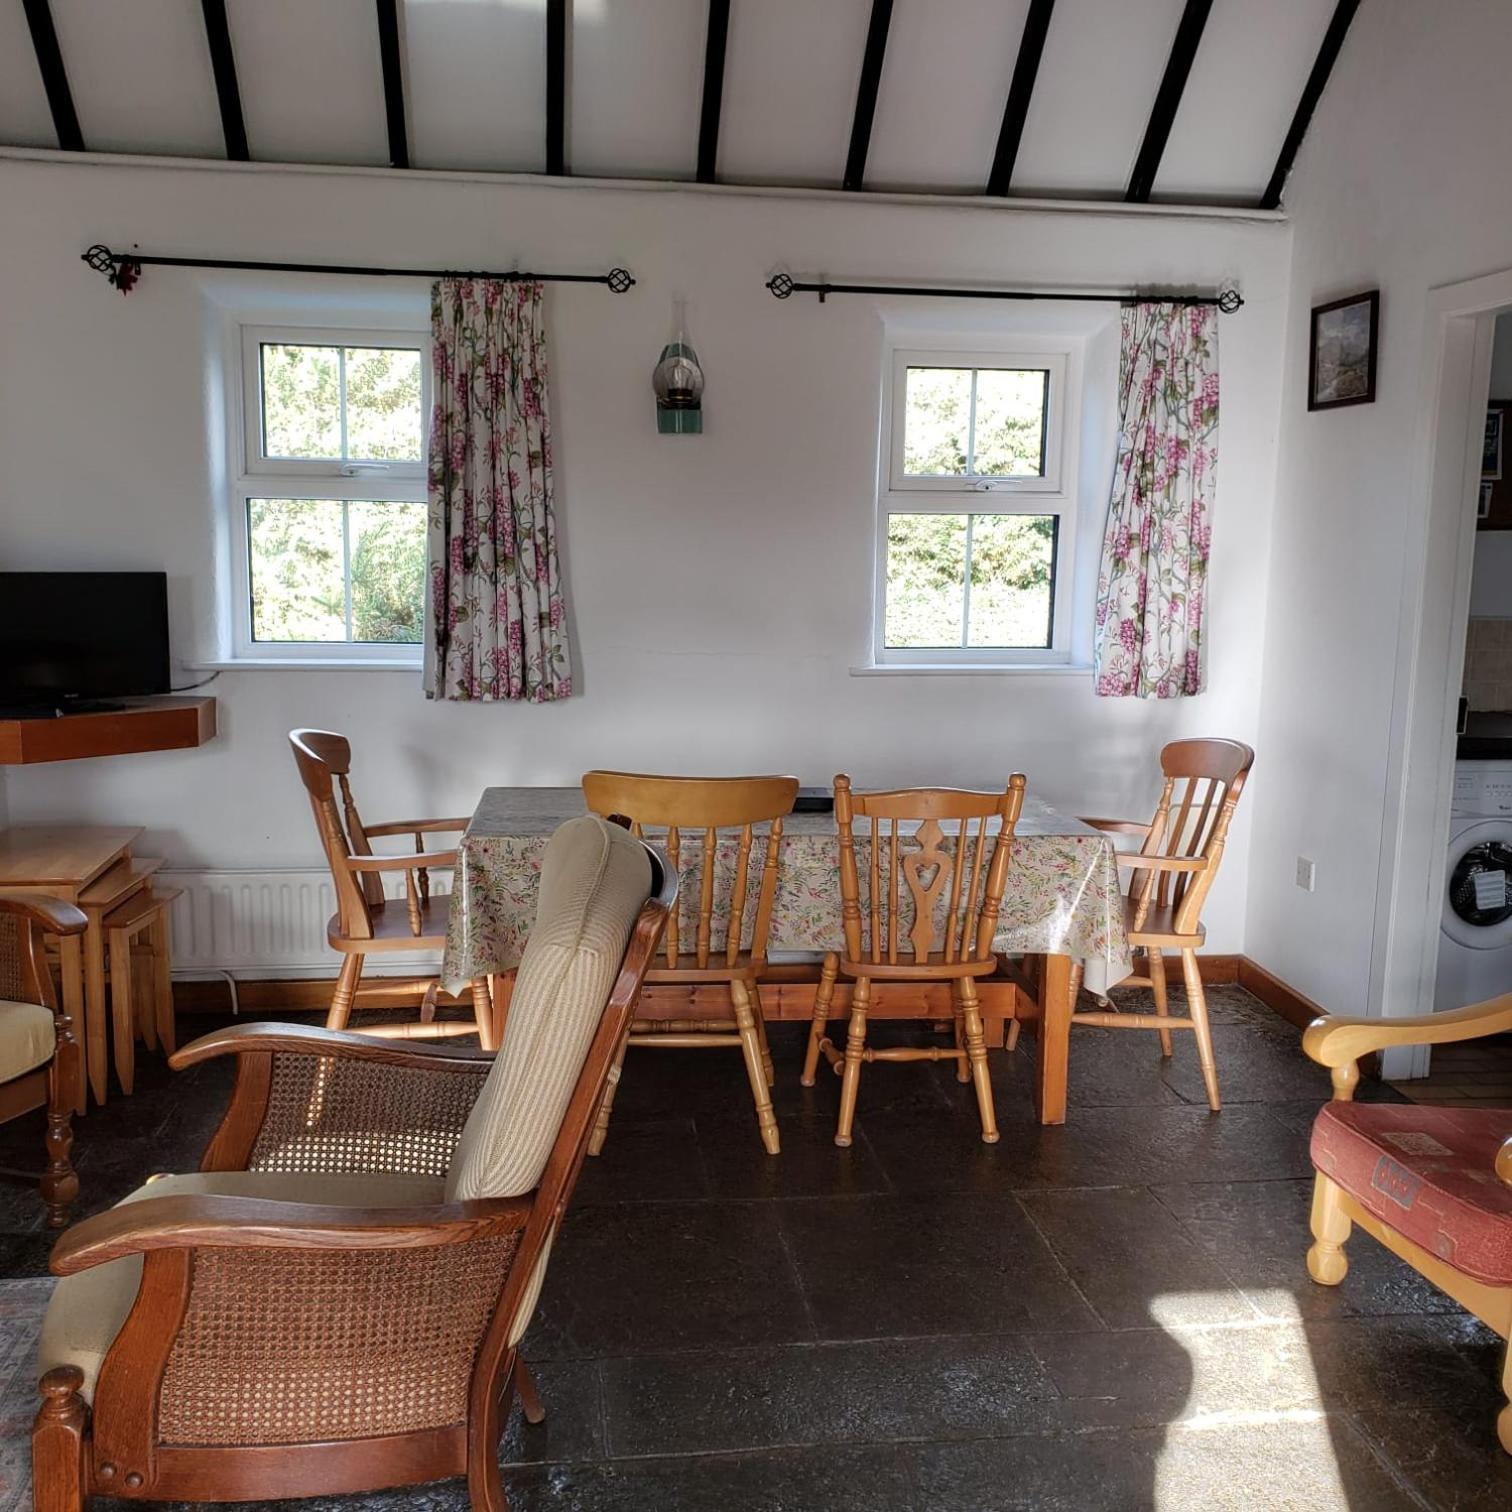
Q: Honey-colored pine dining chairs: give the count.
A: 4